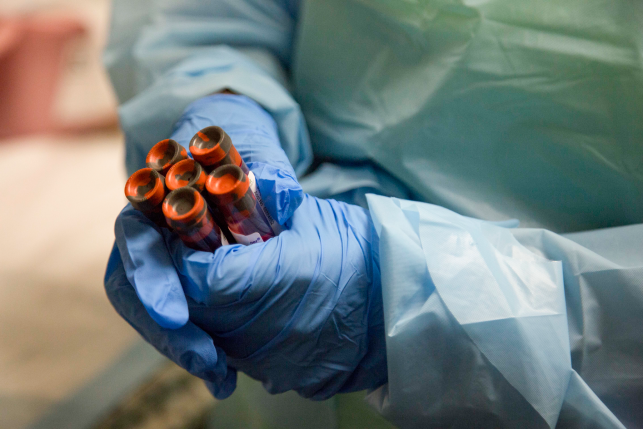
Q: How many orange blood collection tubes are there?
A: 6